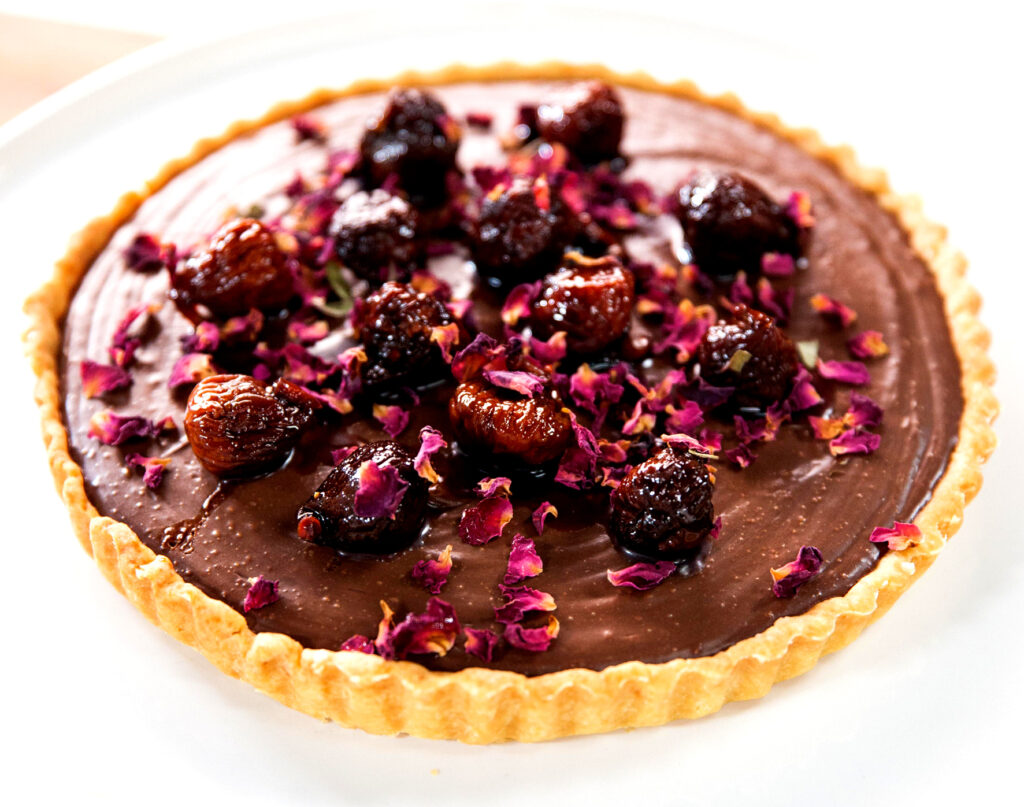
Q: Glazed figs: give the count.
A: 13